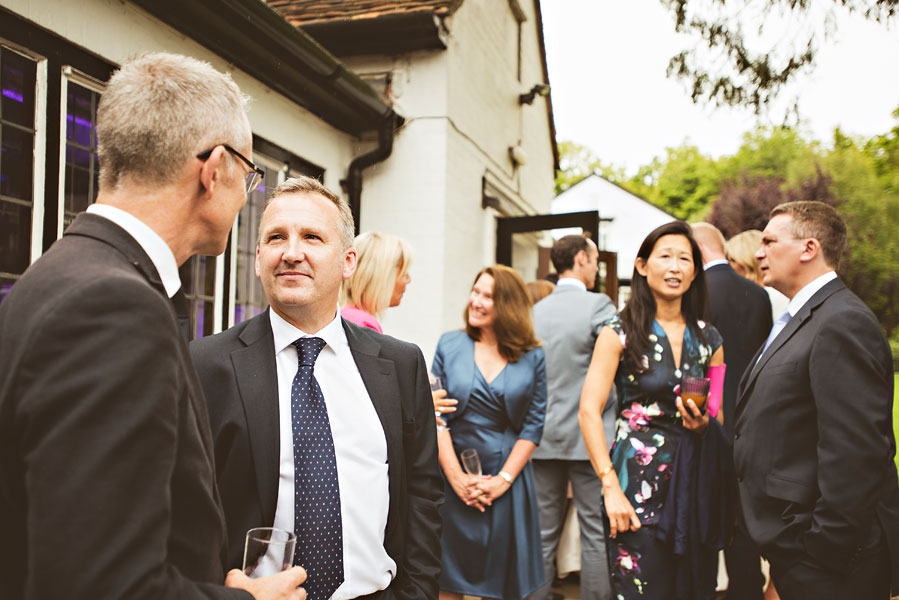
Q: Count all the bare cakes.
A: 0